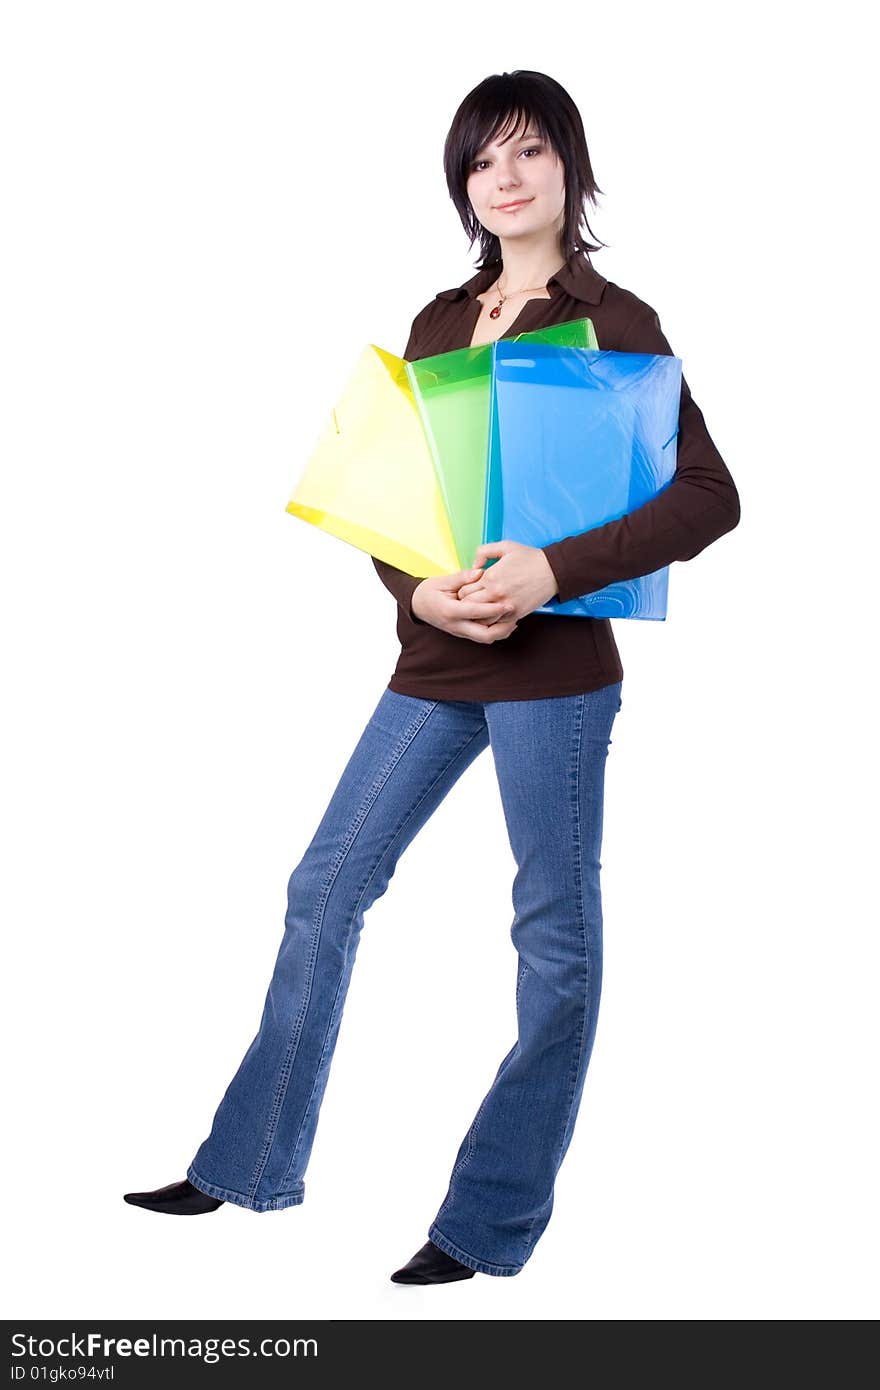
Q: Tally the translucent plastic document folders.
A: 3